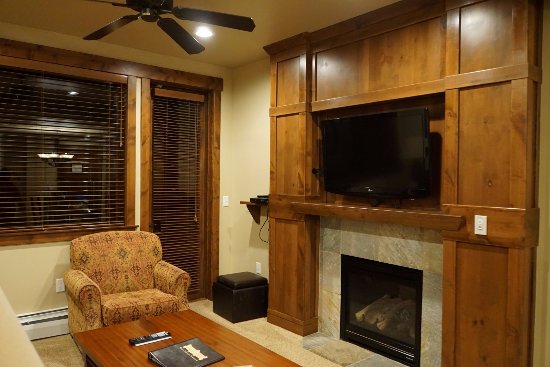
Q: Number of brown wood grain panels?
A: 7